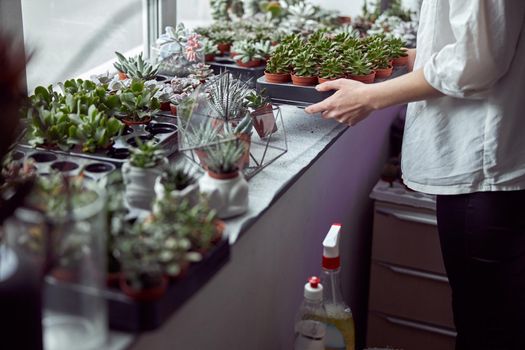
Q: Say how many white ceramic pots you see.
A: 3